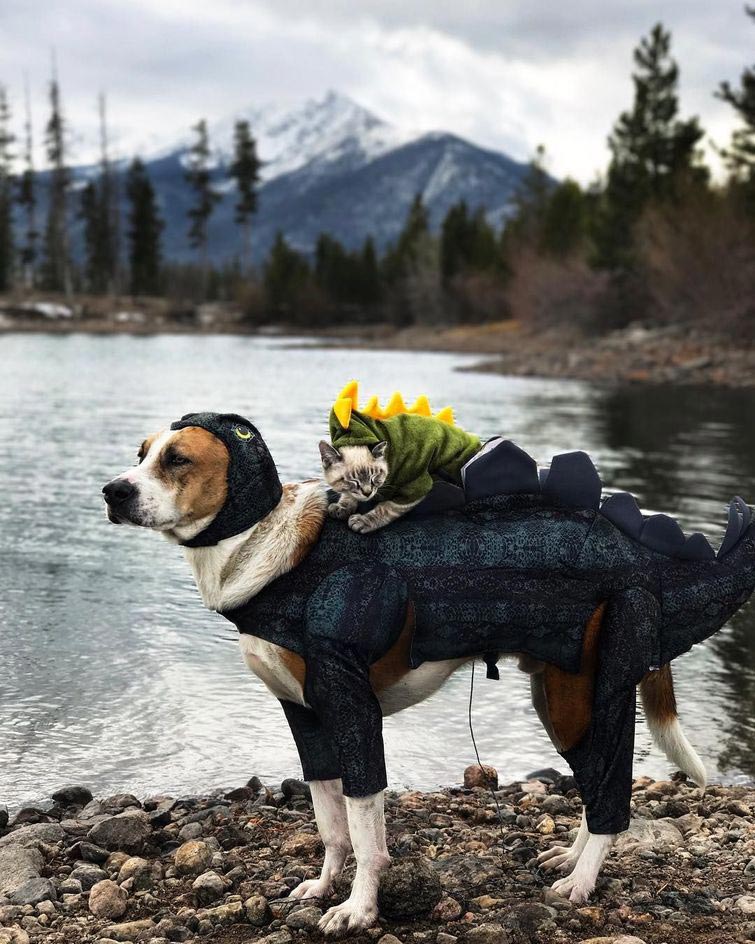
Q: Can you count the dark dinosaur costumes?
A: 1